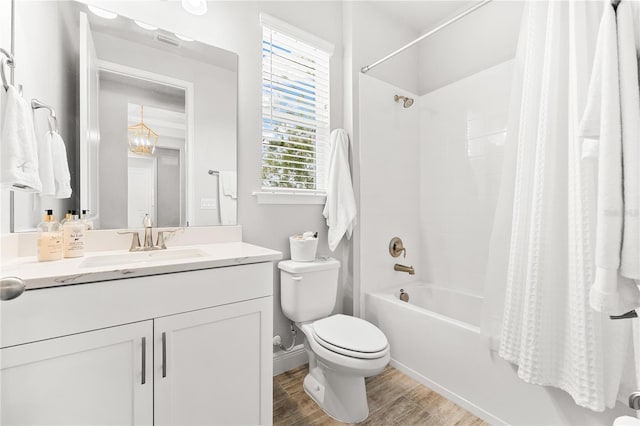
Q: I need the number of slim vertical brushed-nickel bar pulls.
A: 2